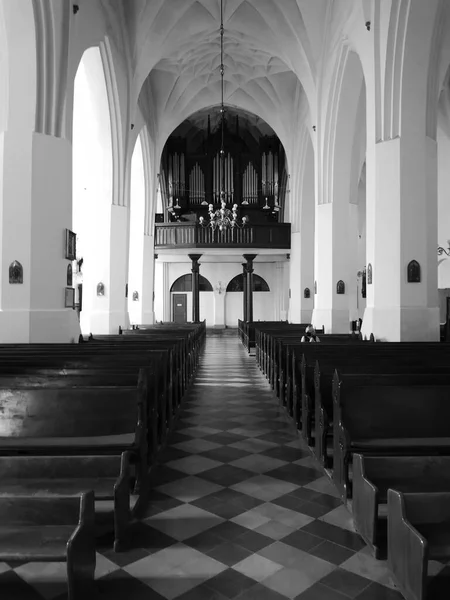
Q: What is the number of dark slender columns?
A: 2